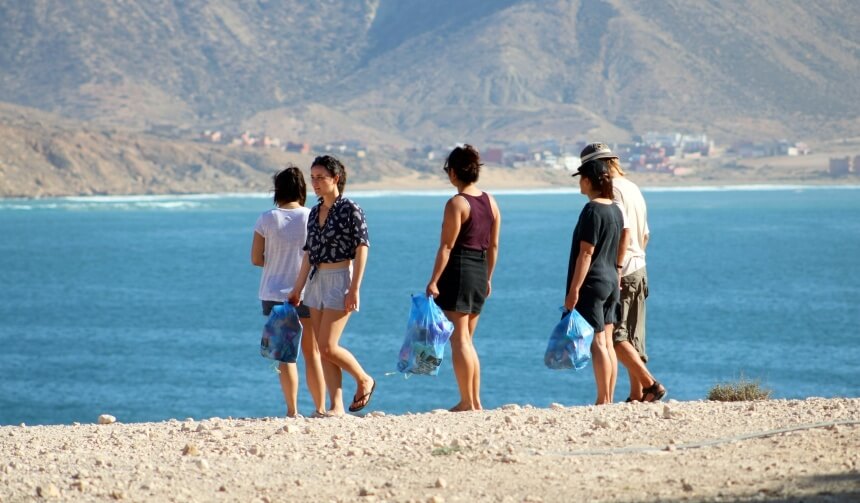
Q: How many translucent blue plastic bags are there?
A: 3